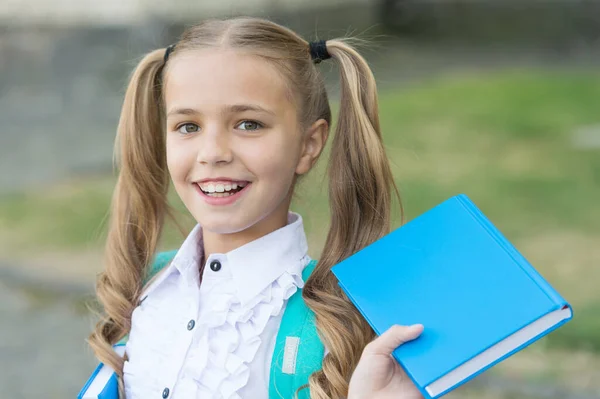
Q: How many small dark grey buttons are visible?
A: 3